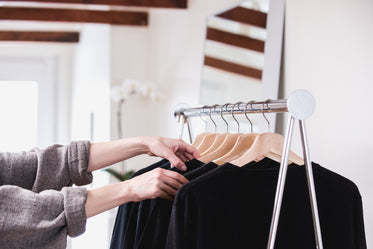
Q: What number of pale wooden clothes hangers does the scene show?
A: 6